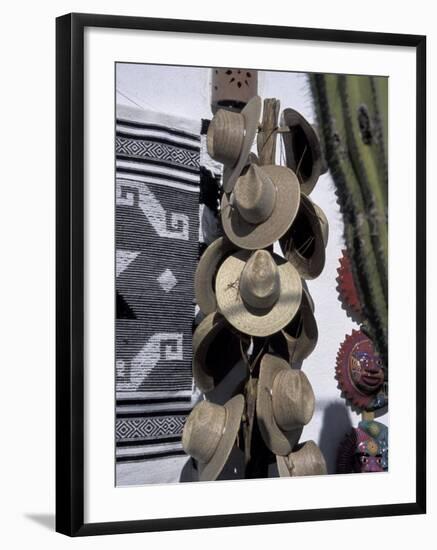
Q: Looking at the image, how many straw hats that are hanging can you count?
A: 11